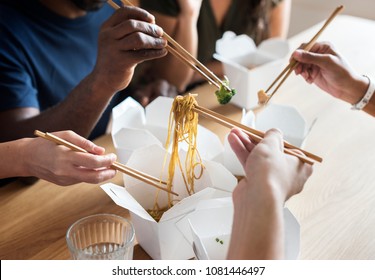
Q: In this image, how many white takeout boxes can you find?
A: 5